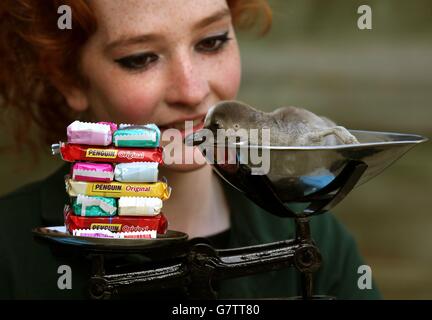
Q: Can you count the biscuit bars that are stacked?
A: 11